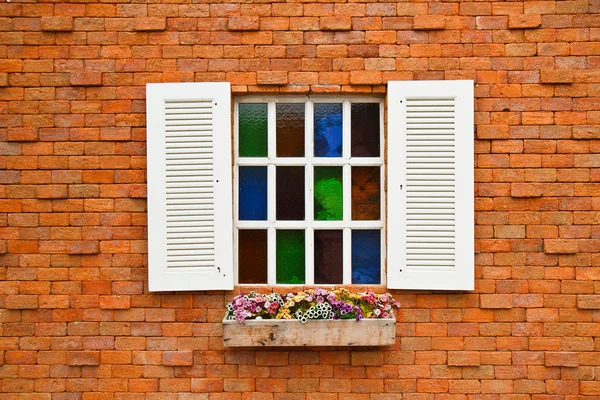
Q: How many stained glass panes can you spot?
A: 12